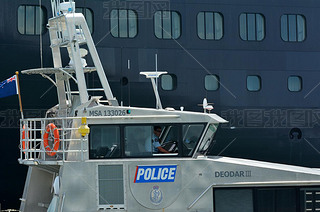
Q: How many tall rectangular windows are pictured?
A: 7